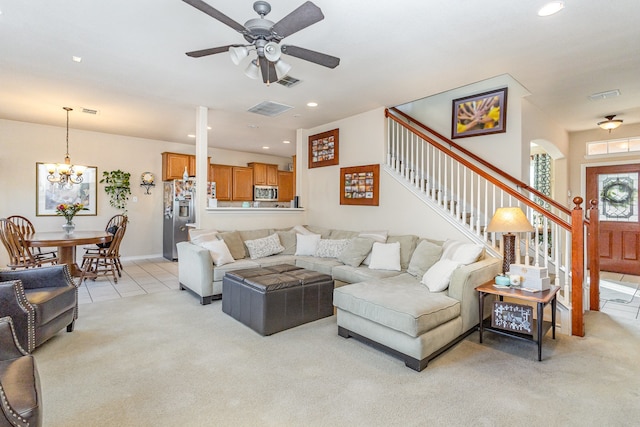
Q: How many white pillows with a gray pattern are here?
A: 2